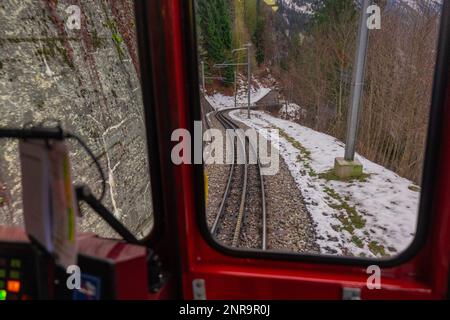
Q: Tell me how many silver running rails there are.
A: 2